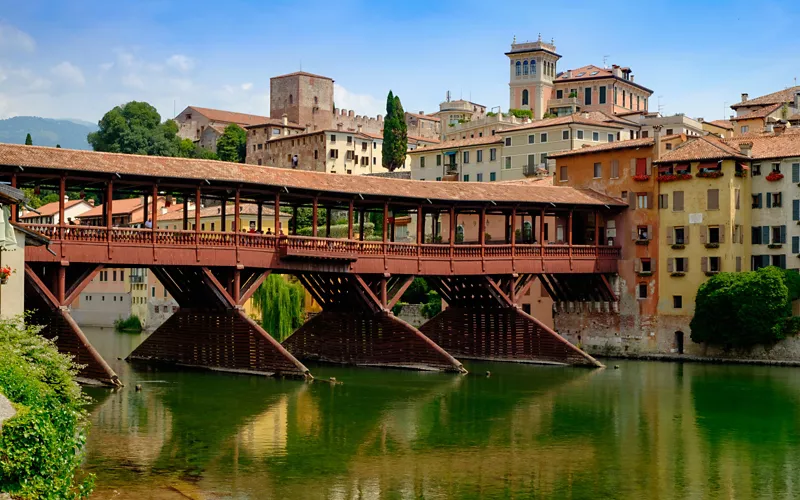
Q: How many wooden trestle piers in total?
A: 4